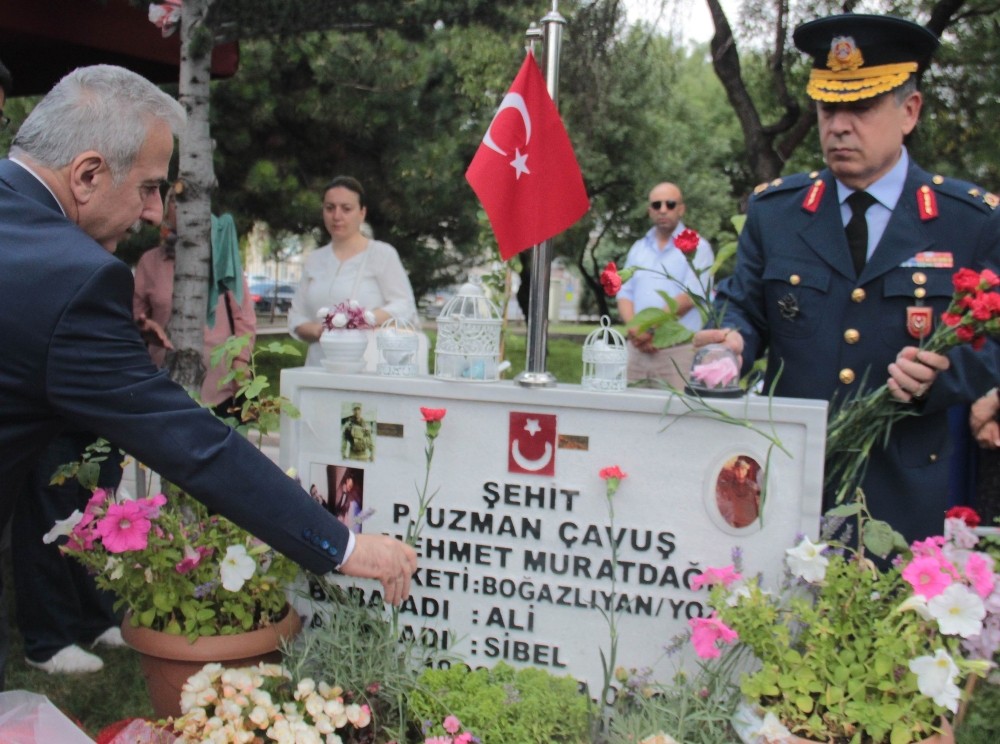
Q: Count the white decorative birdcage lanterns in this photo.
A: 3